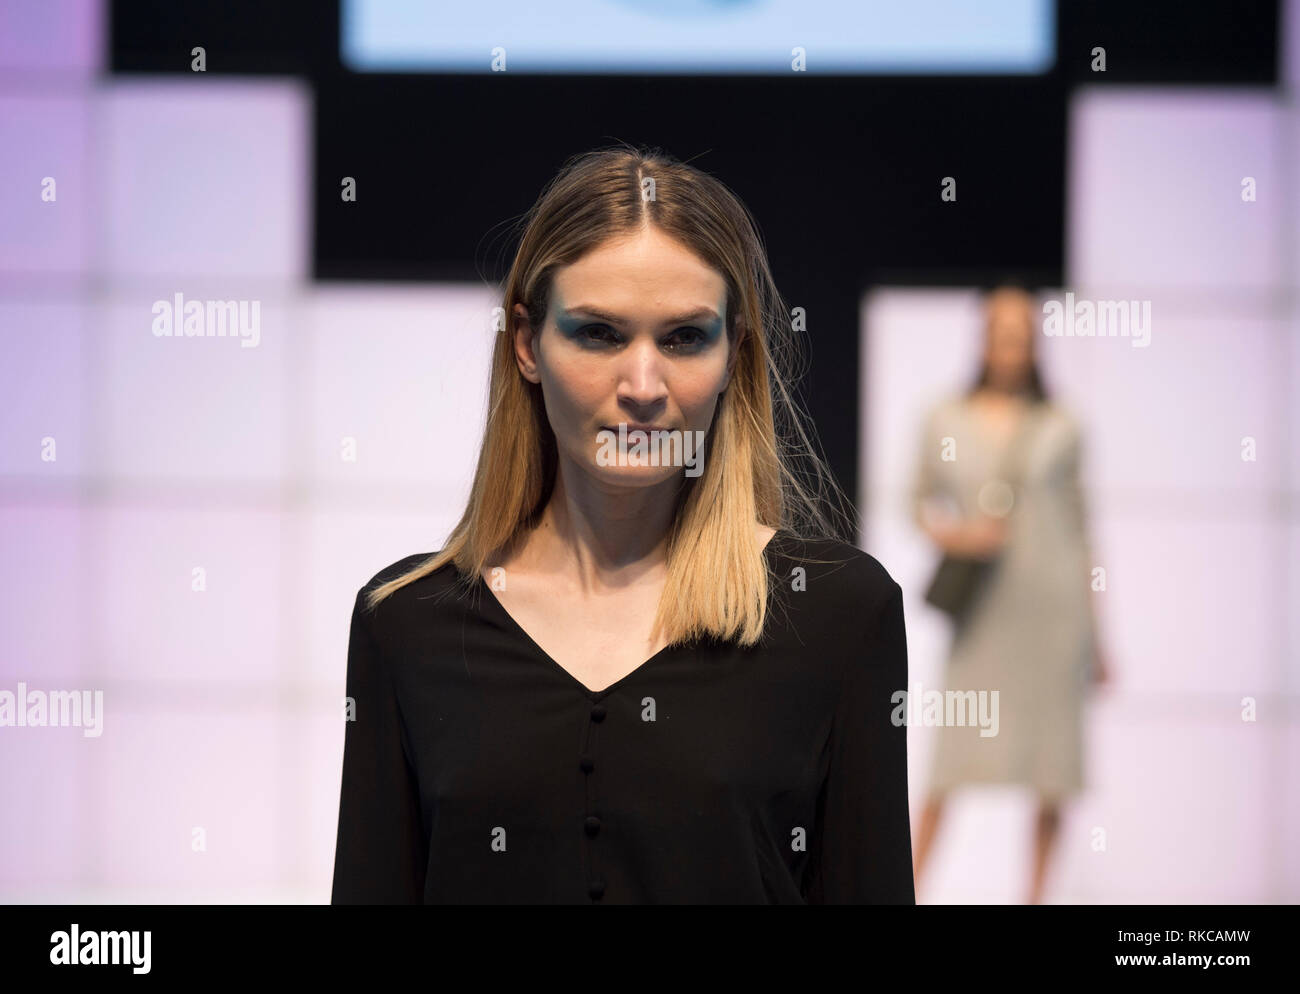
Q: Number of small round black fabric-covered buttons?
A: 4